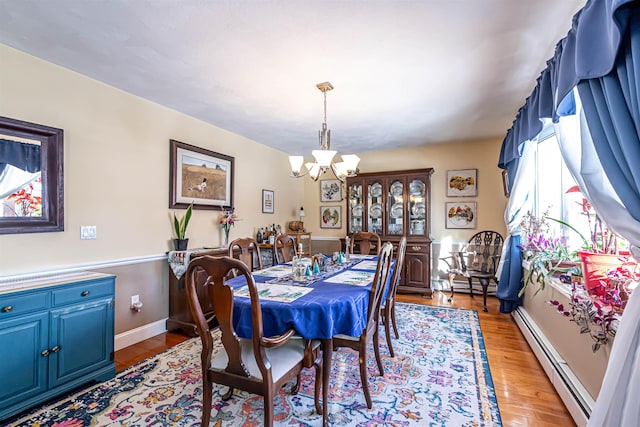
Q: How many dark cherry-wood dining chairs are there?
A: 6